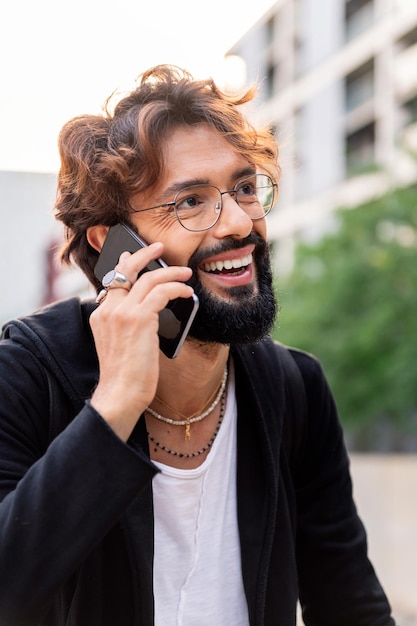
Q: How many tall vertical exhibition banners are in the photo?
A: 0